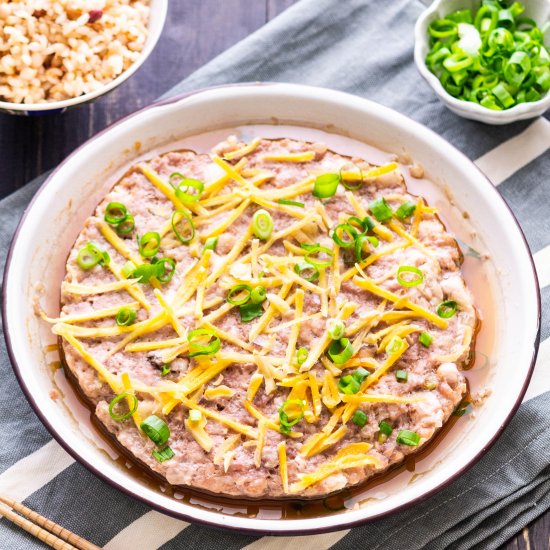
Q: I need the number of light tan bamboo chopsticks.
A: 2